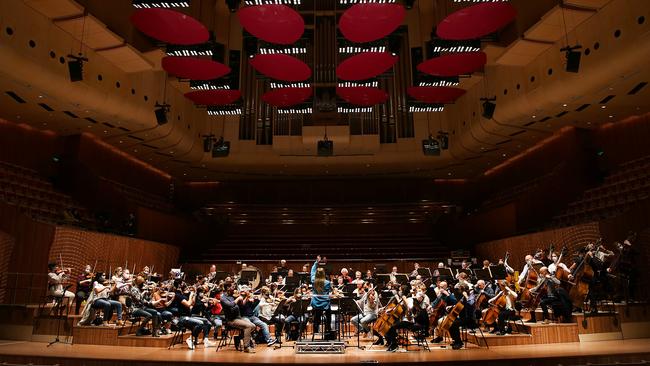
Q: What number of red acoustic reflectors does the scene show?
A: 12